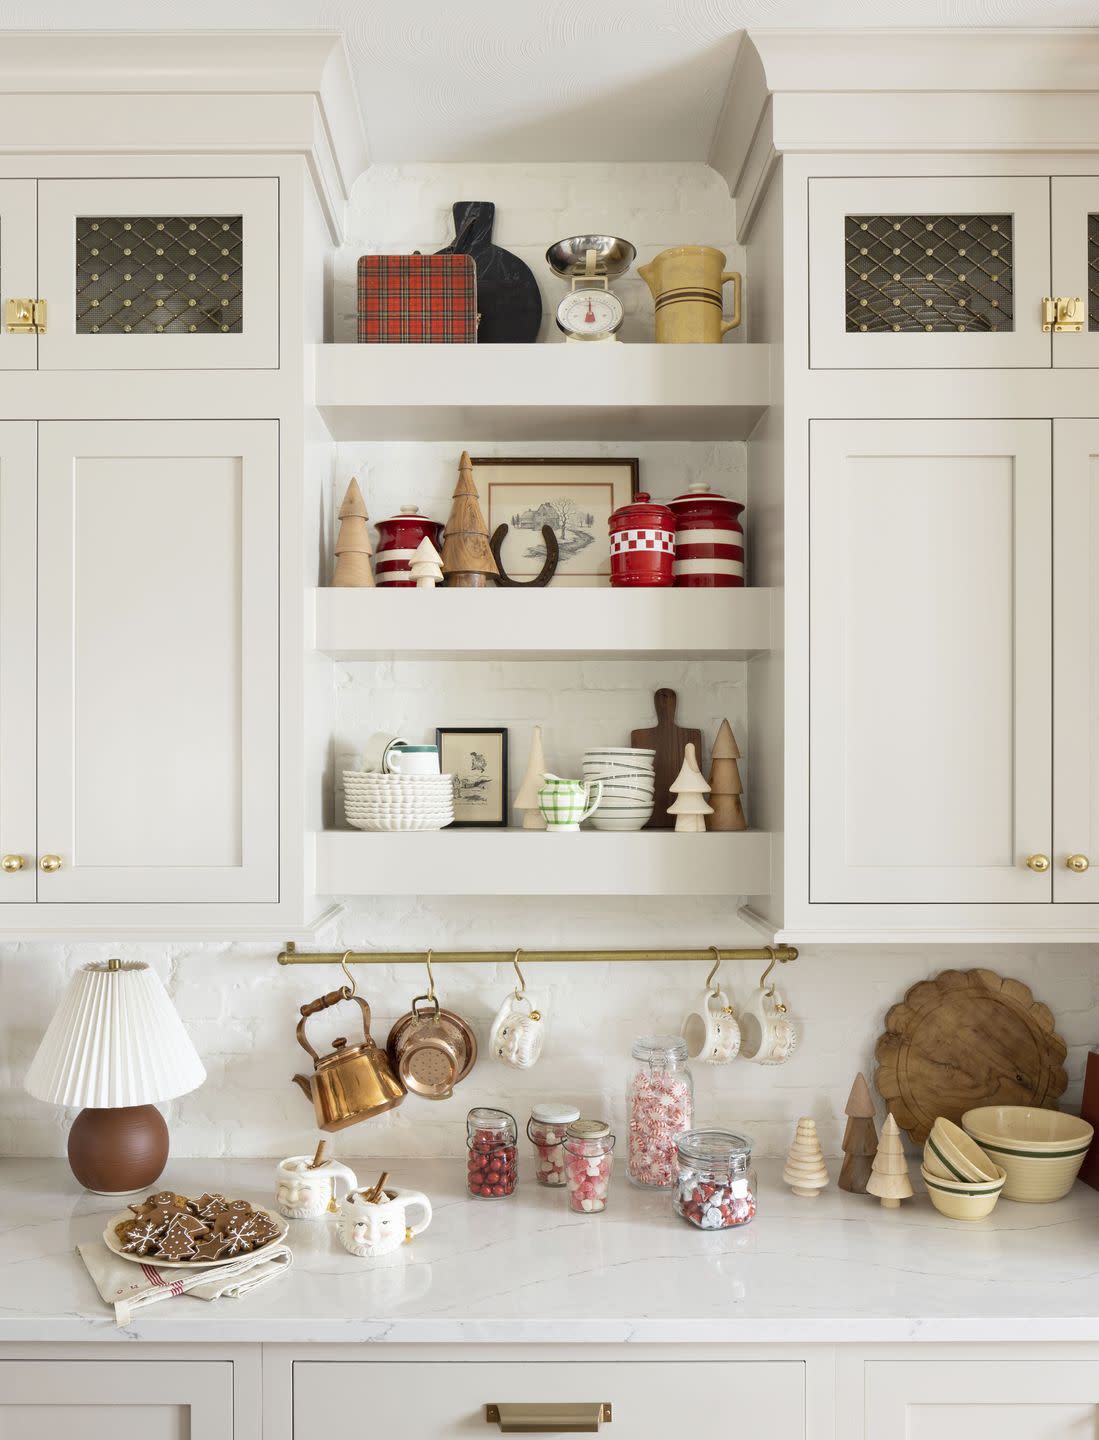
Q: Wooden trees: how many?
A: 9